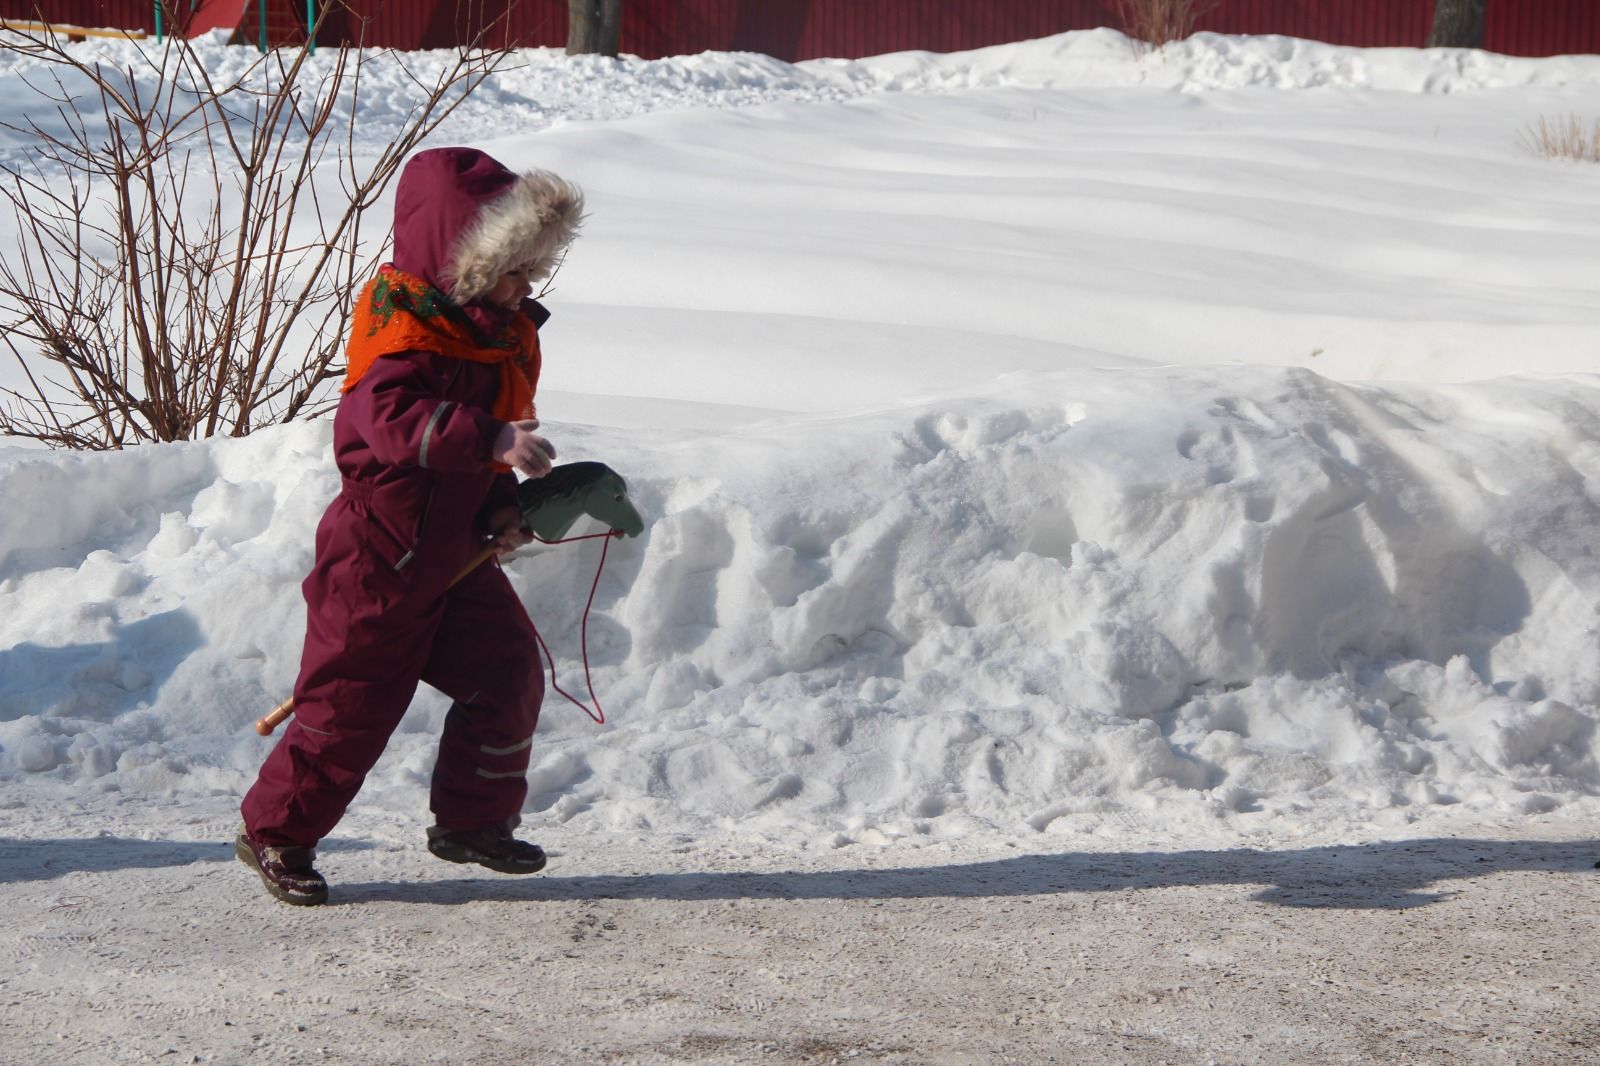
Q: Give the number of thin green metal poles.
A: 3